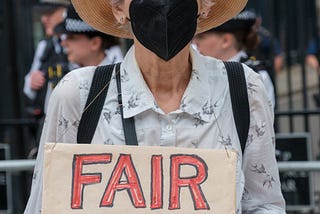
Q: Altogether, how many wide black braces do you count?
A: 2